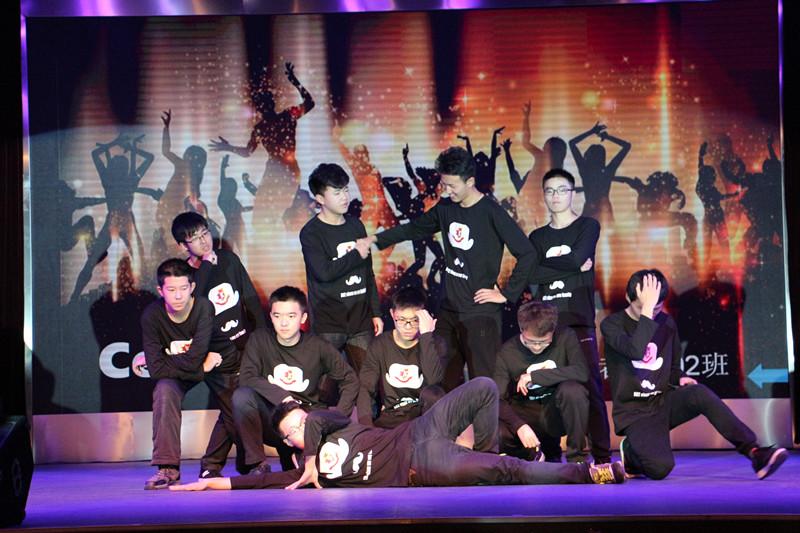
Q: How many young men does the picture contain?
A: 10